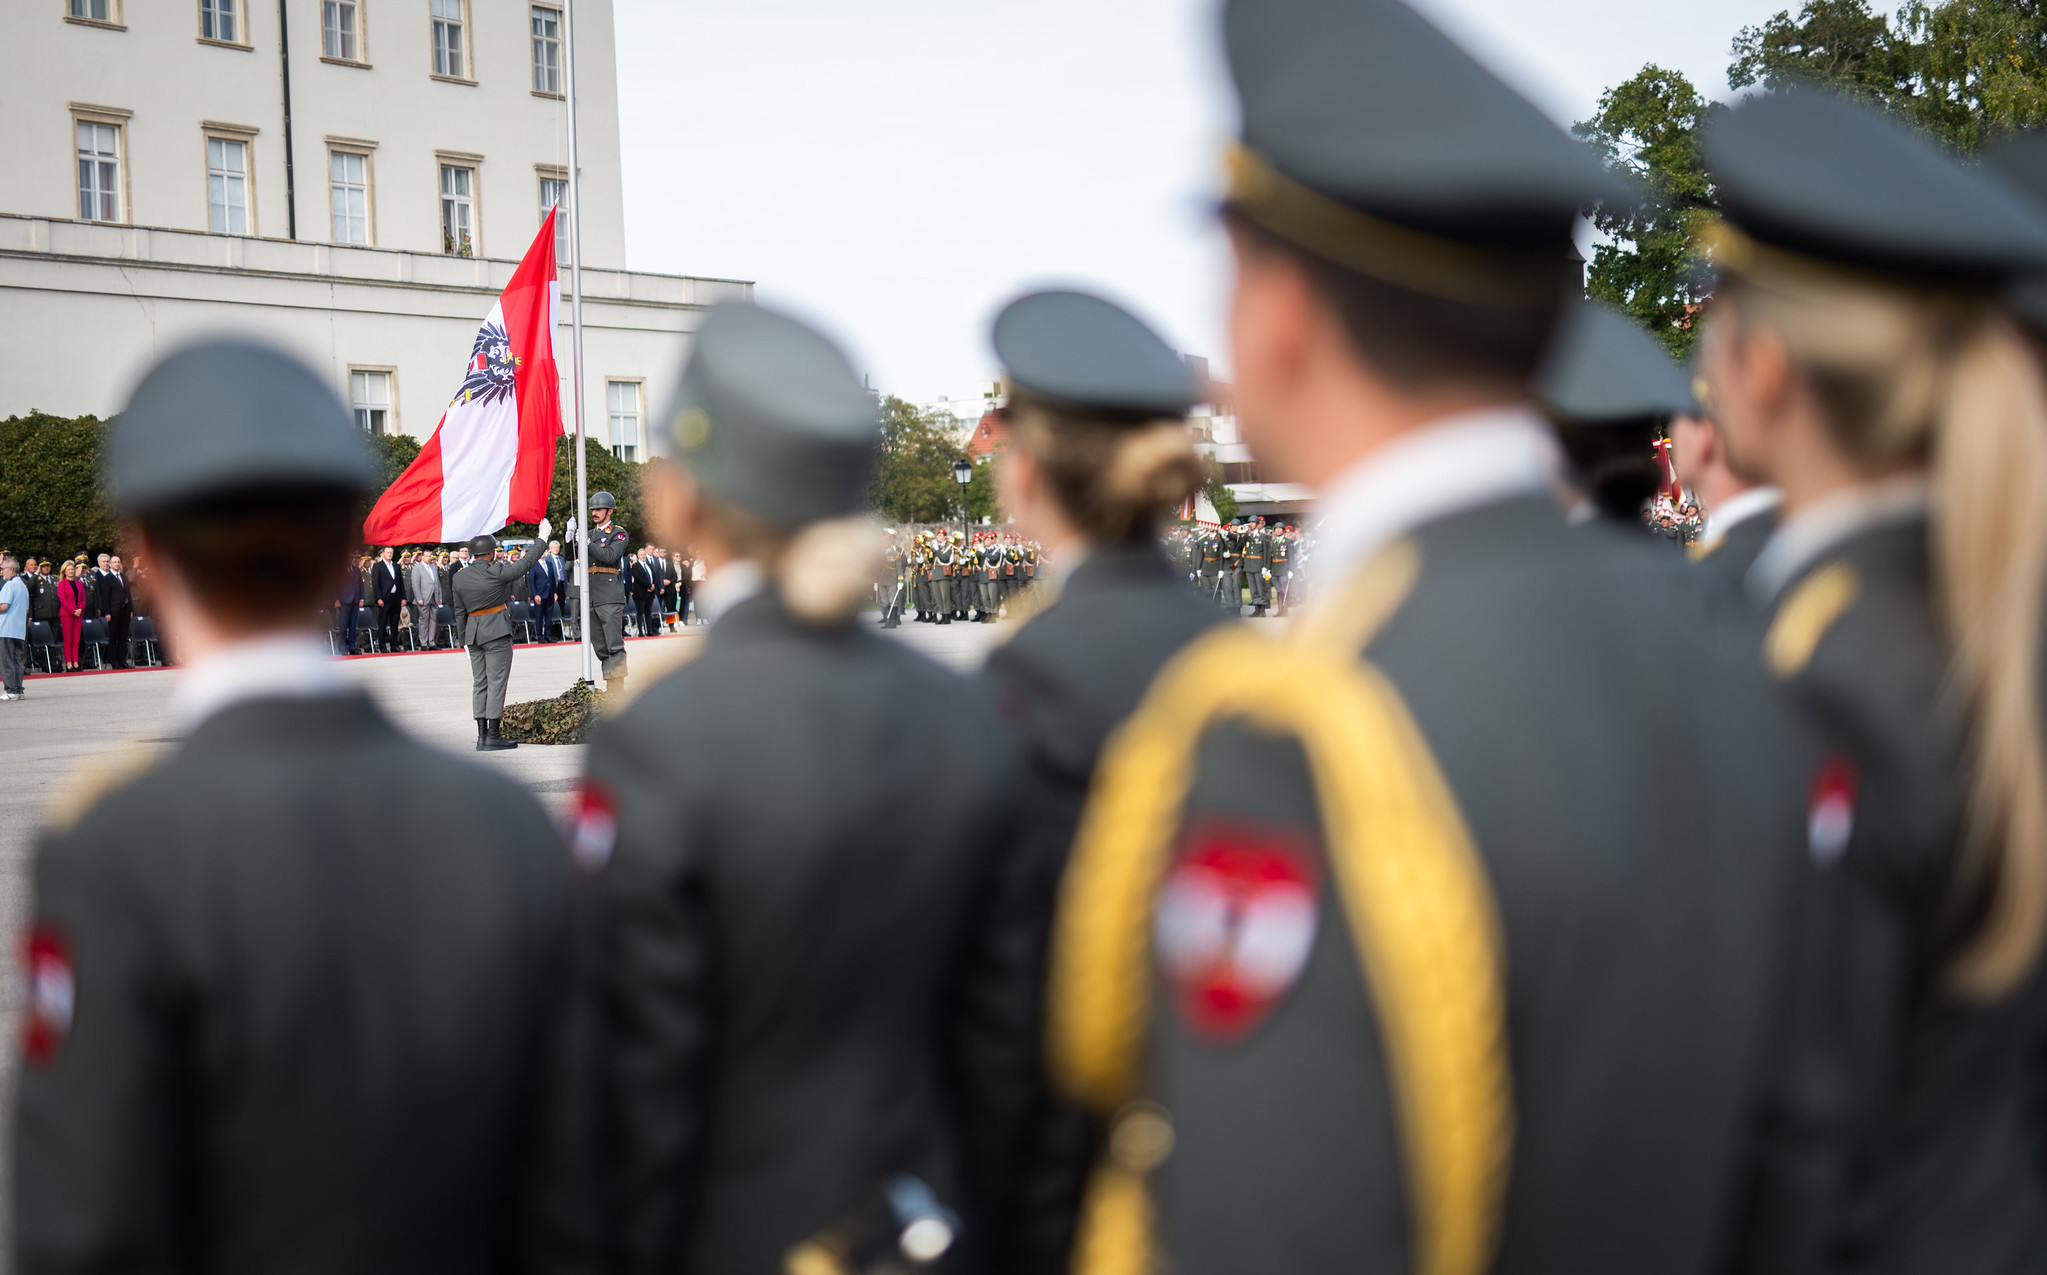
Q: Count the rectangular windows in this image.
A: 12